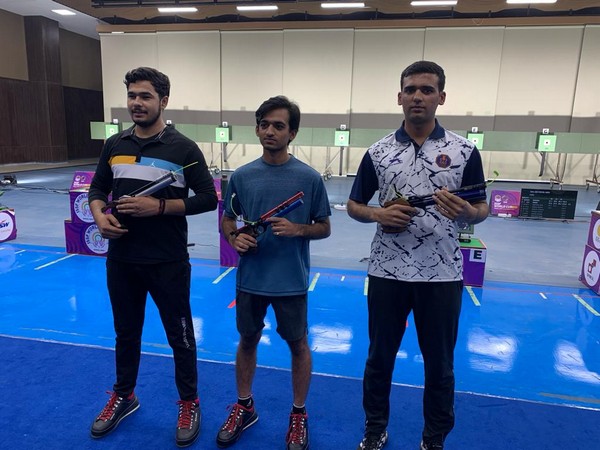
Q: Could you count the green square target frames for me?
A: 5